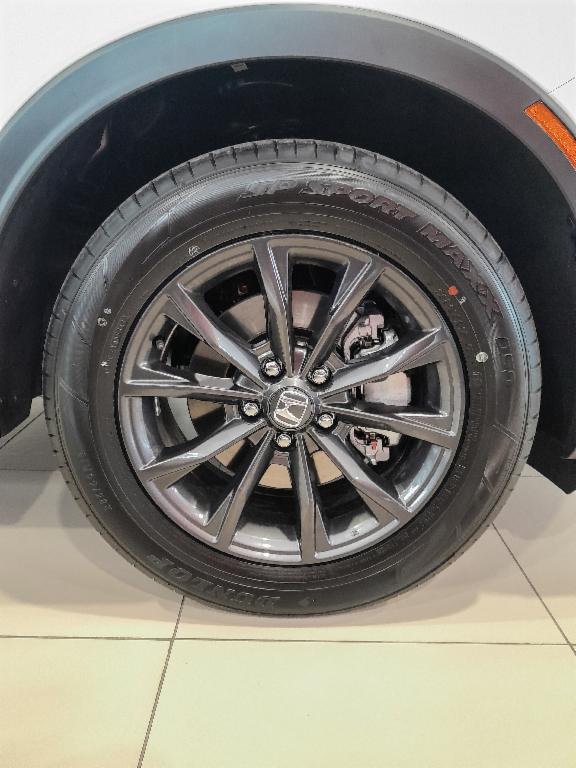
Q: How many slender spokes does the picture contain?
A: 10